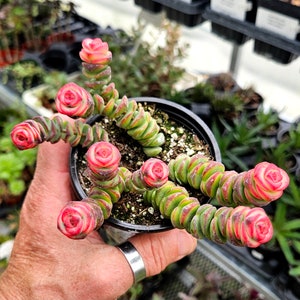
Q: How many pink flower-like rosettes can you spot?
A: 8